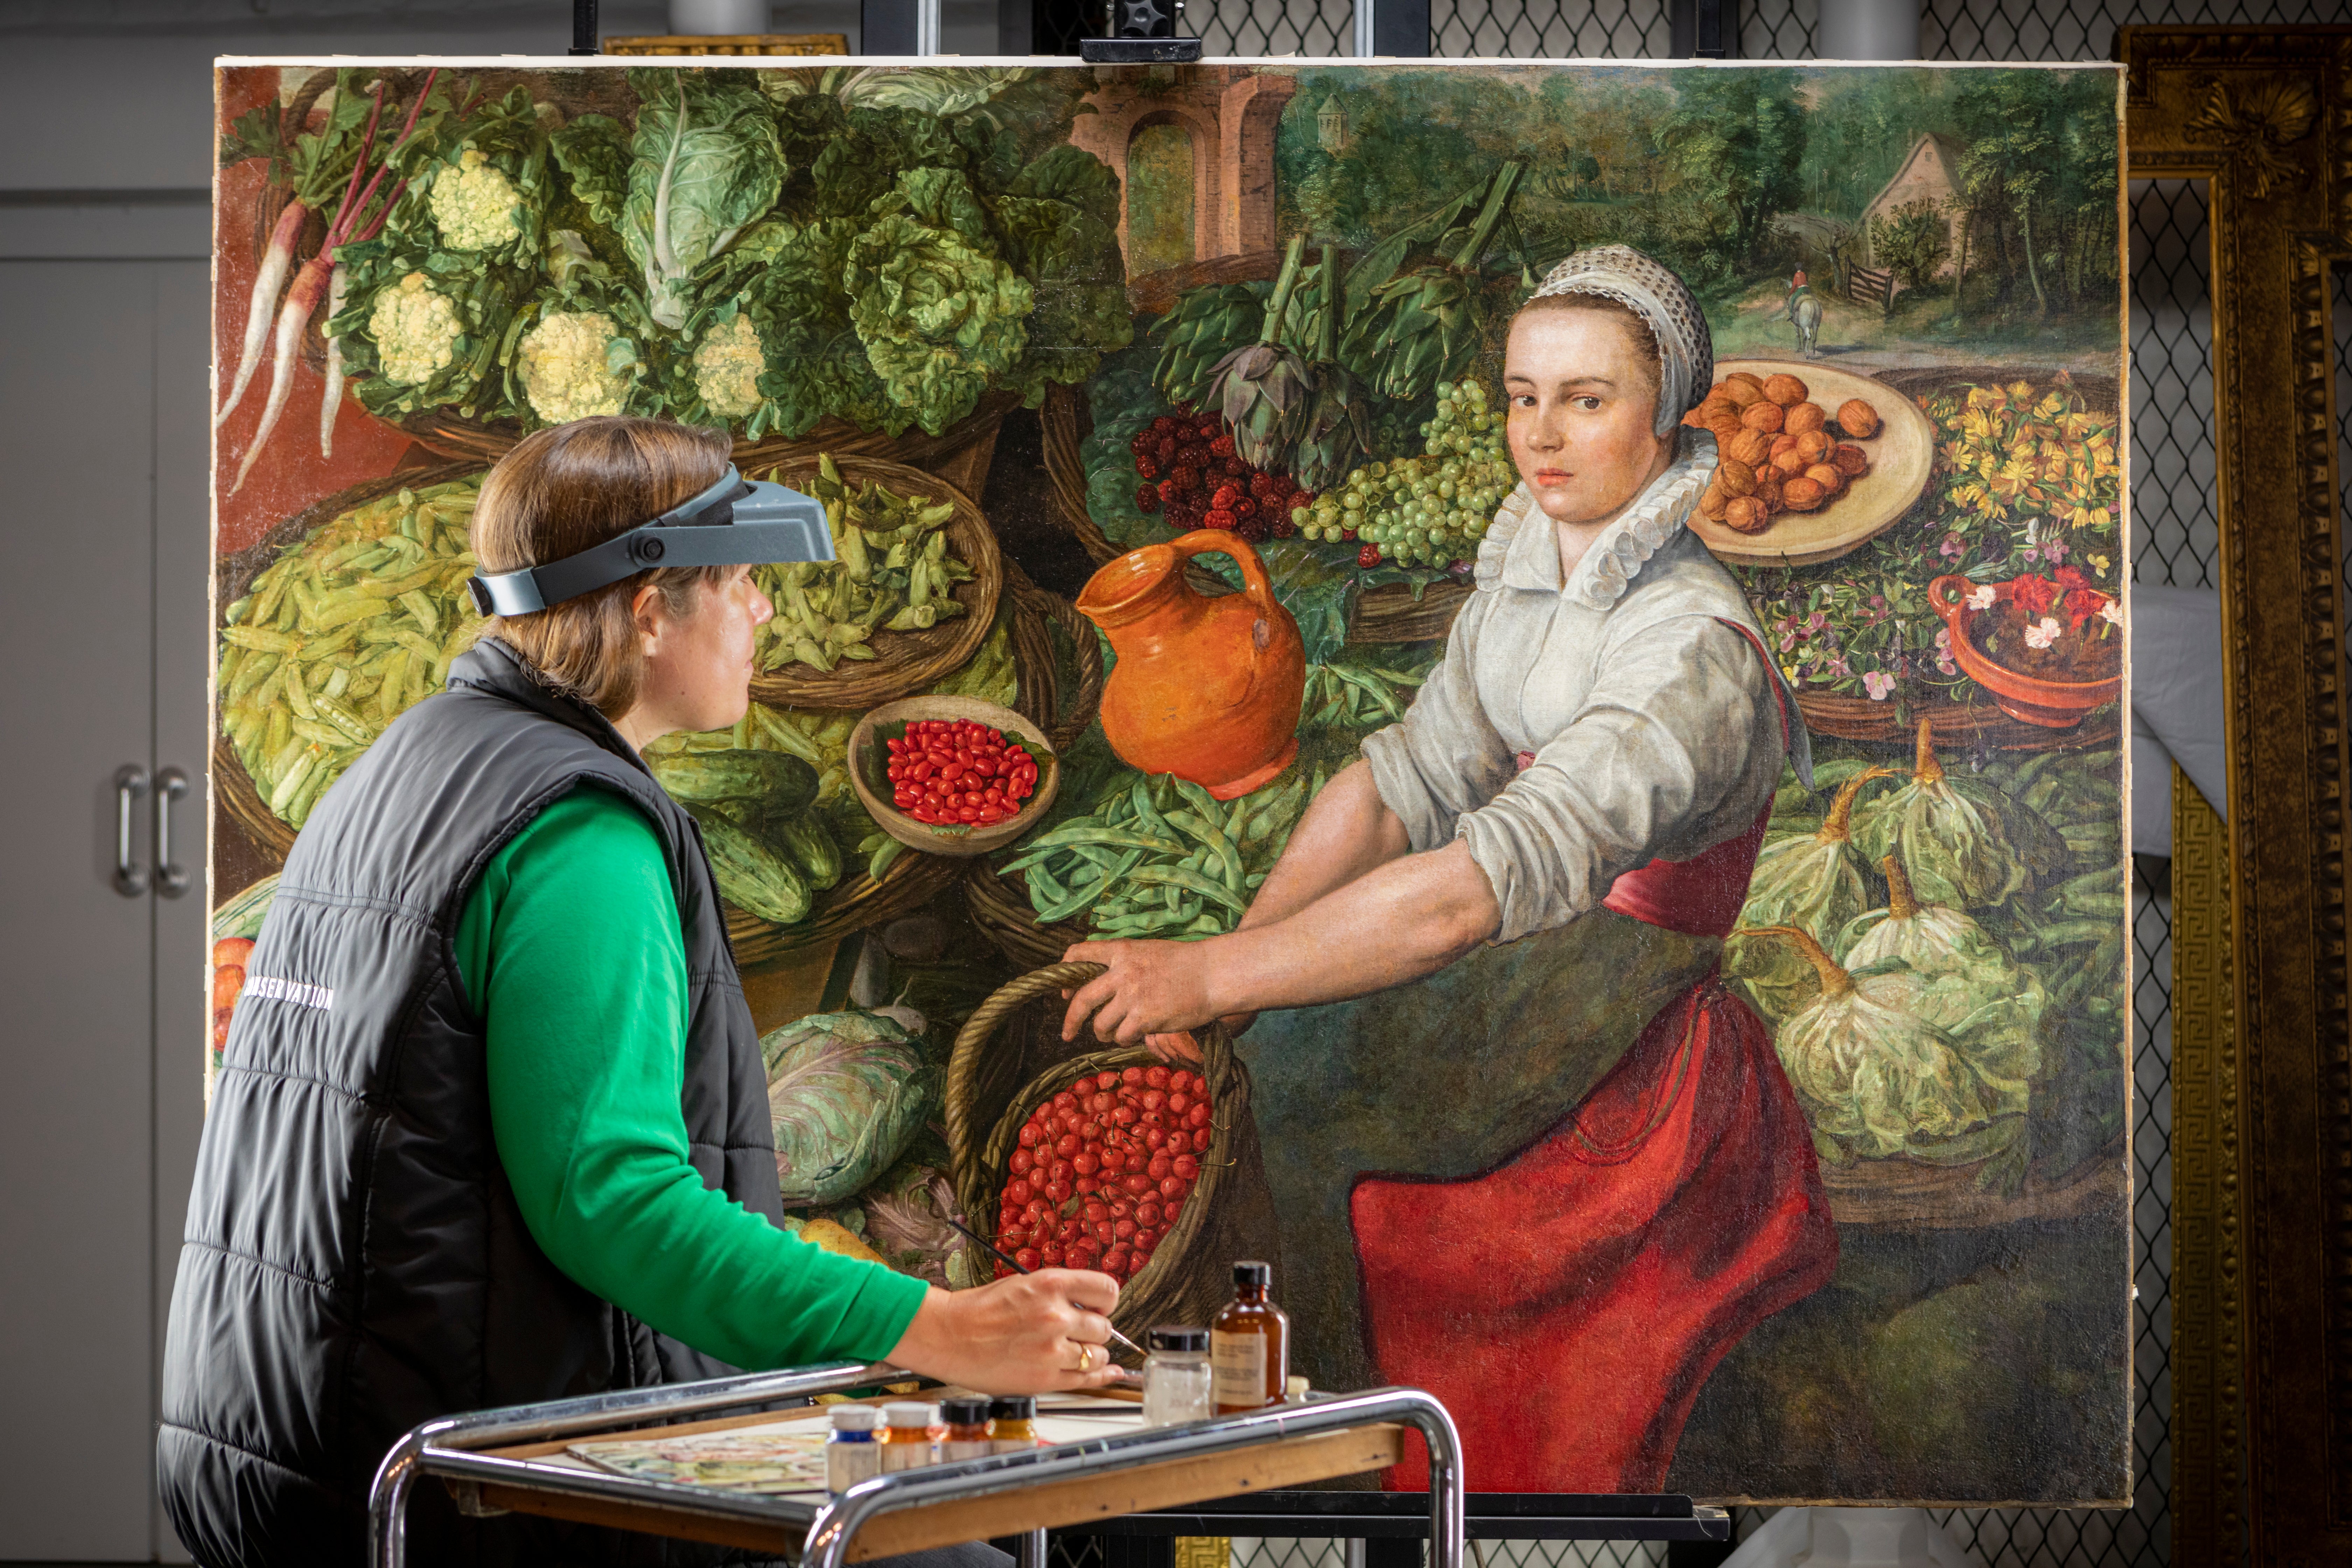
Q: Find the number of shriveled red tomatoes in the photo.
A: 0